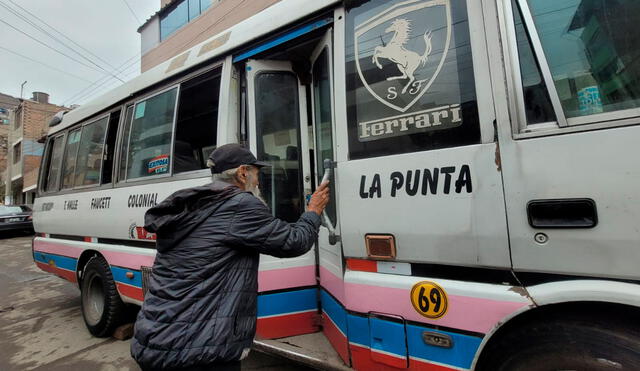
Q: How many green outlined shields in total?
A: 0